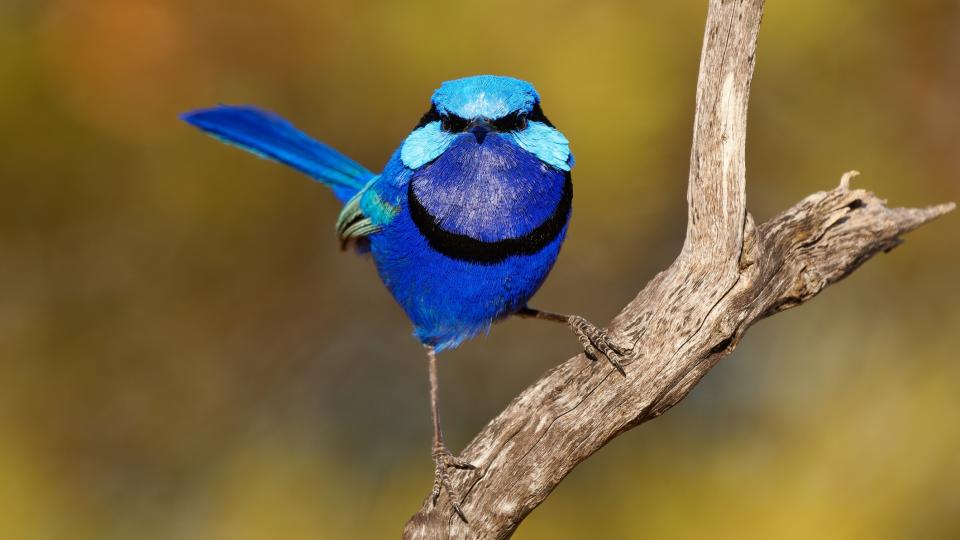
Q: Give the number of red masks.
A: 0